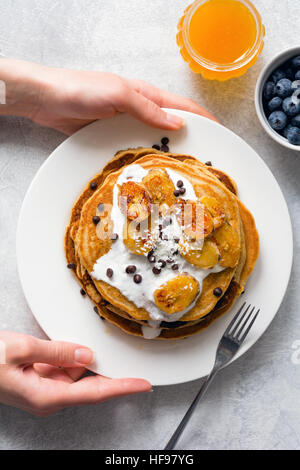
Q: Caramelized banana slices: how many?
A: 8